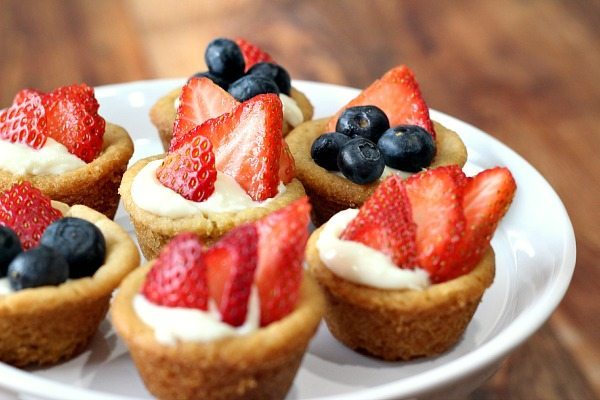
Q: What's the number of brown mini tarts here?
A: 7